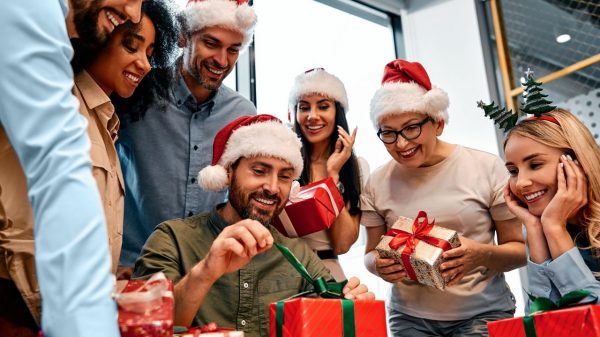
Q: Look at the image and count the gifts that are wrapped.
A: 6